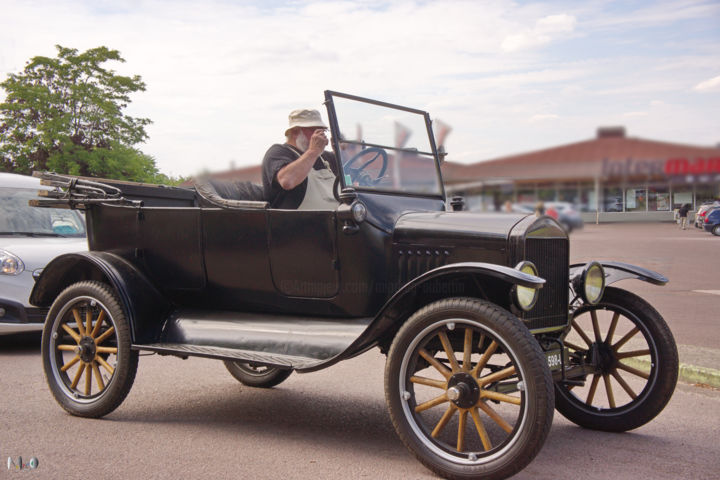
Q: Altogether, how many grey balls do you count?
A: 0